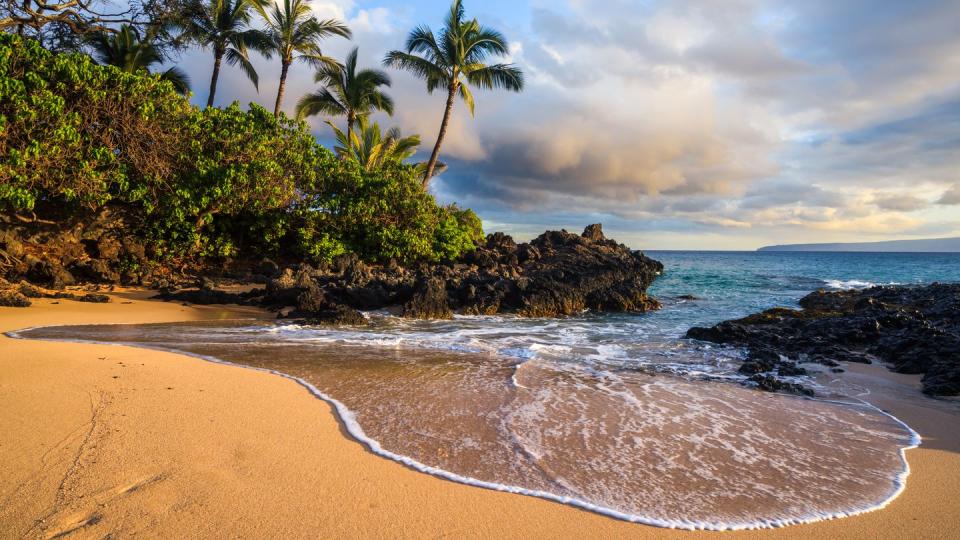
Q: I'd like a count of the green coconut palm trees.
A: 6